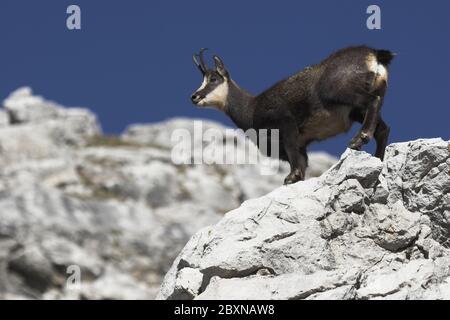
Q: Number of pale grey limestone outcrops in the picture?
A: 2